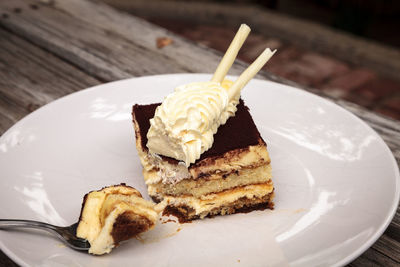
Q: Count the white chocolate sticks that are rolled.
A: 2